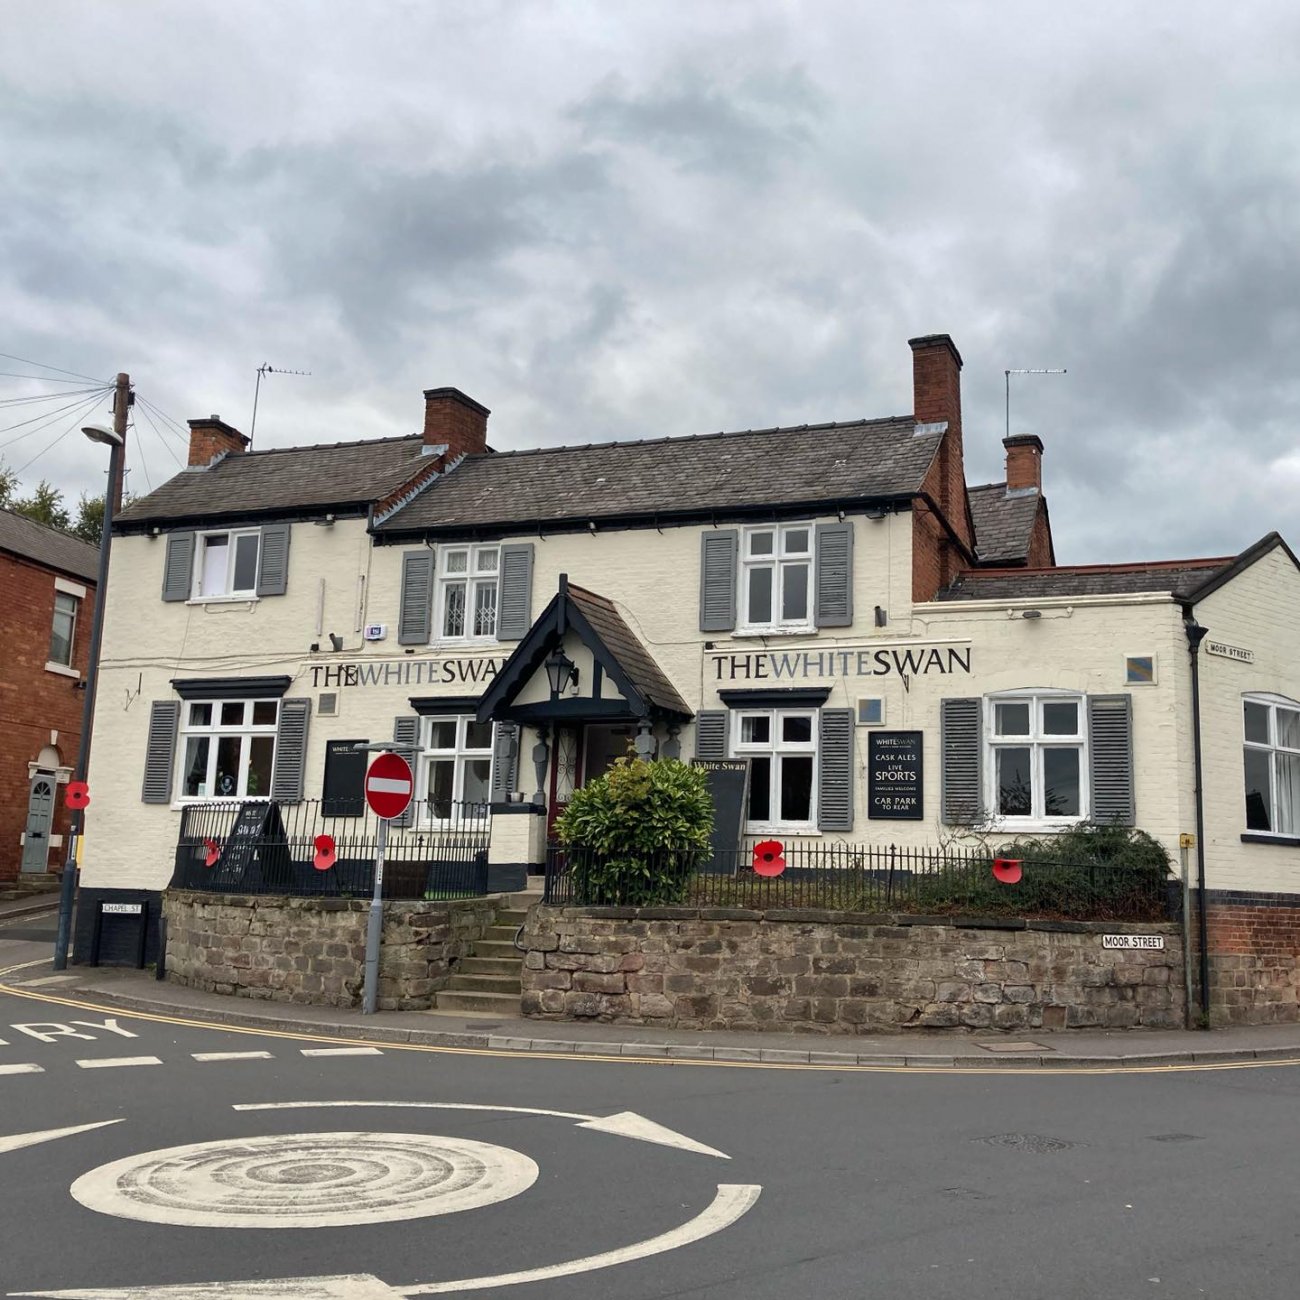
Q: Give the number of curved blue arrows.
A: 0